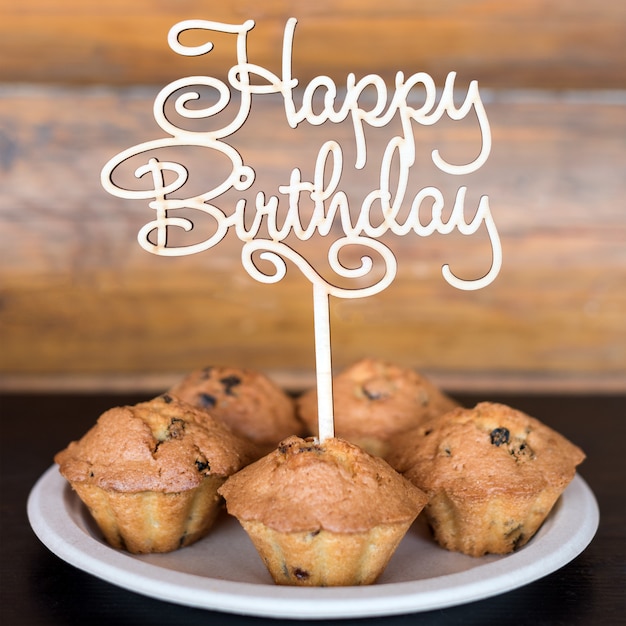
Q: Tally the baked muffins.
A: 5